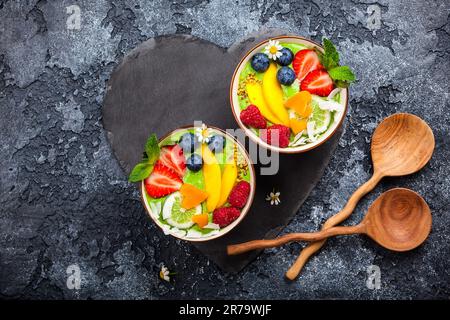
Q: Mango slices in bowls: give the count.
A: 4